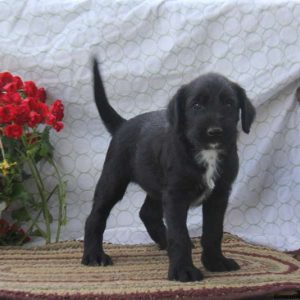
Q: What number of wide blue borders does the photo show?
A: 0